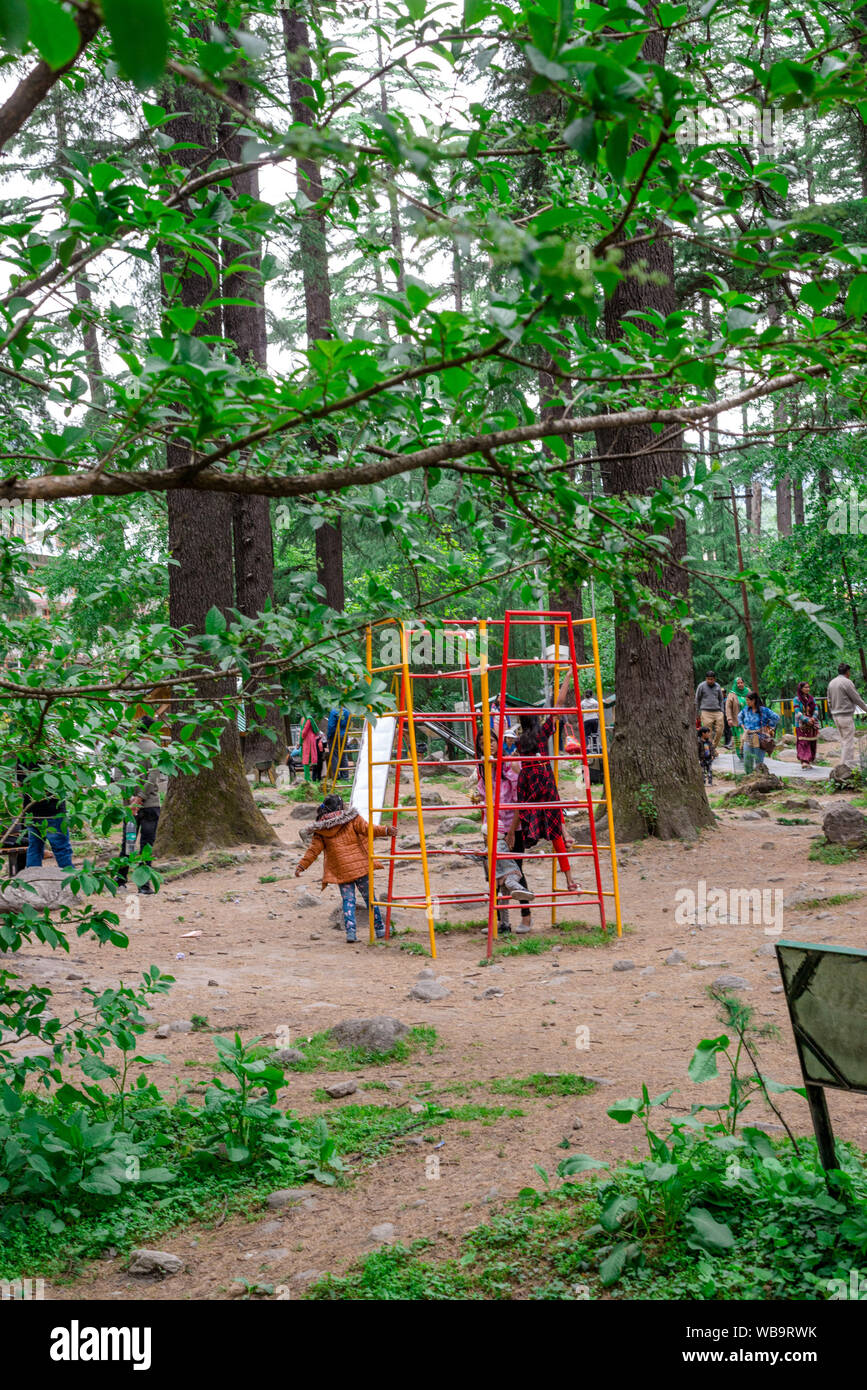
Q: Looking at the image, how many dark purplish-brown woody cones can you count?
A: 0